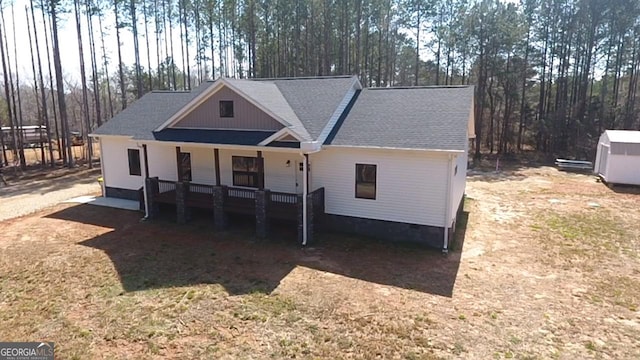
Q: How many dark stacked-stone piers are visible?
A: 5